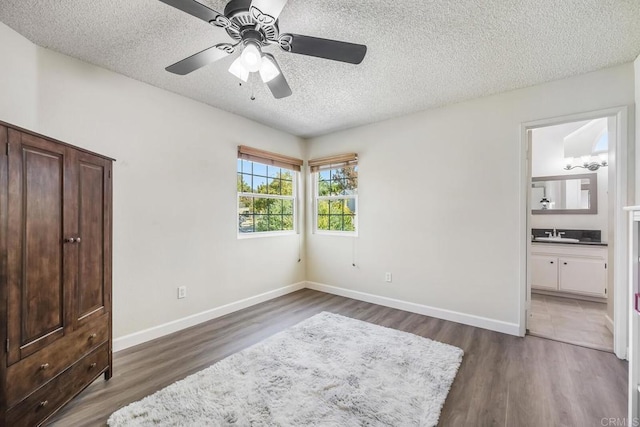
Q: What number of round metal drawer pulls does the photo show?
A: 4